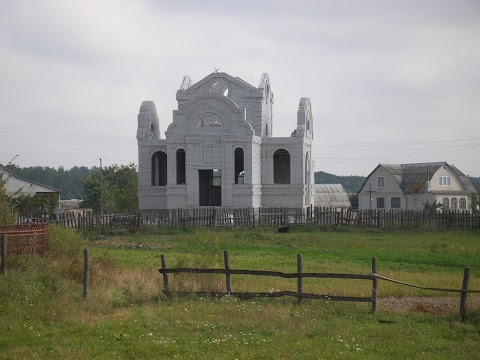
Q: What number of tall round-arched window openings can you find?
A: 4